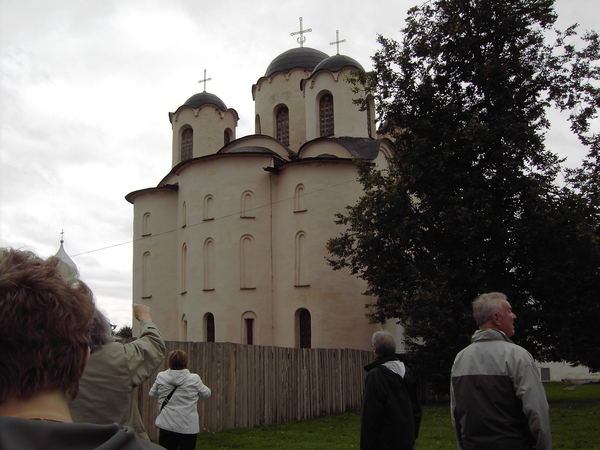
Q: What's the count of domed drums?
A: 3